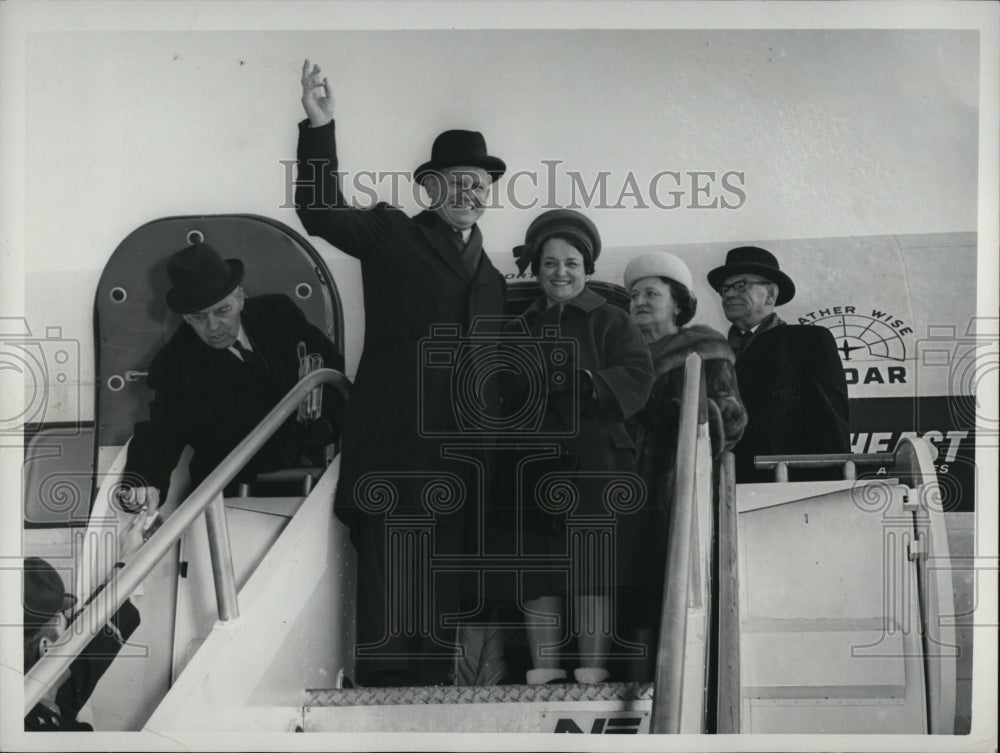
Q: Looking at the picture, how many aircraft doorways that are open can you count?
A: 1